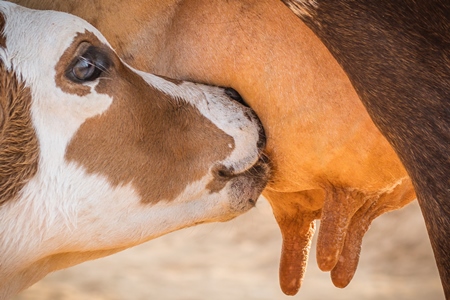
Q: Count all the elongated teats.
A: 3